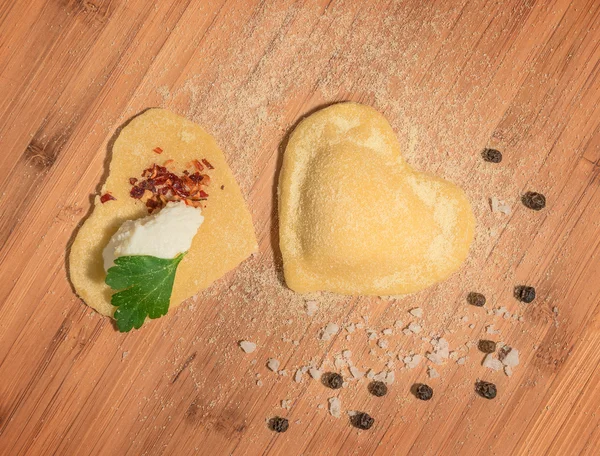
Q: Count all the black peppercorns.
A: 11